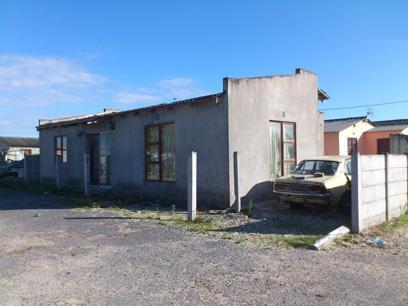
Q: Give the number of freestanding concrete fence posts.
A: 4